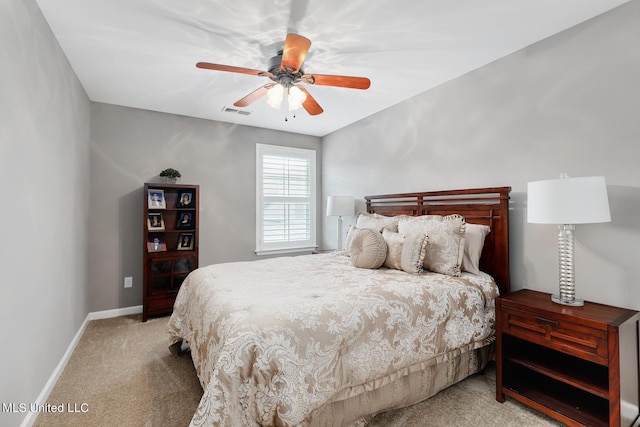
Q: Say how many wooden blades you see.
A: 5